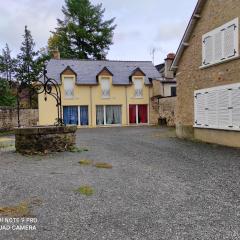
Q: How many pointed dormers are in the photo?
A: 3